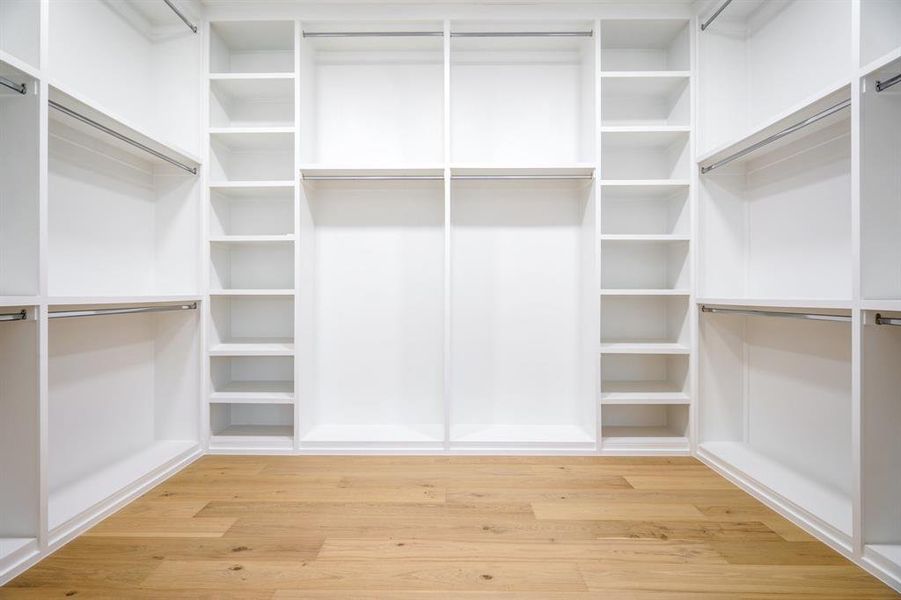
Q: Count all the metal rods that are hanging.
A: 14